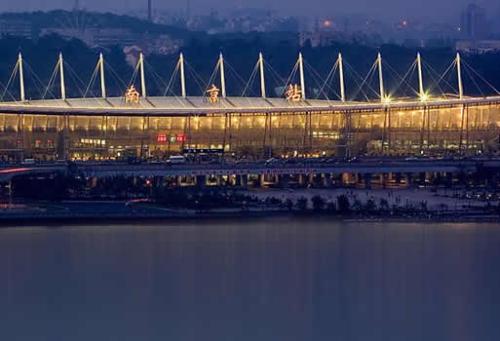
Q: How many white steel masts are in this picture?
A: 12